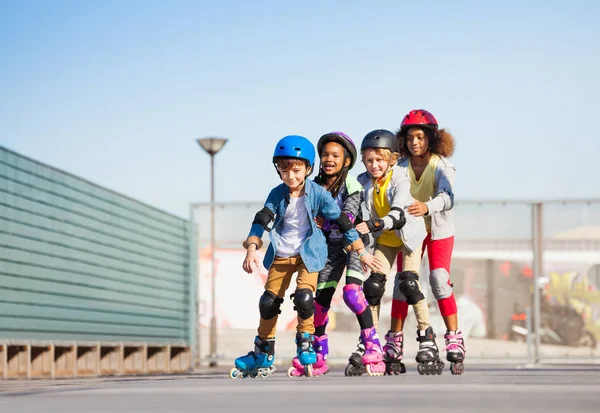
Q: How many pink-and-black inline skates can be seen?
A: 2